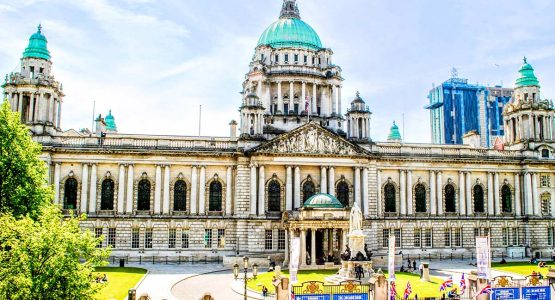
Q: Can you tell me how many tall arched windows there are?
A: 13